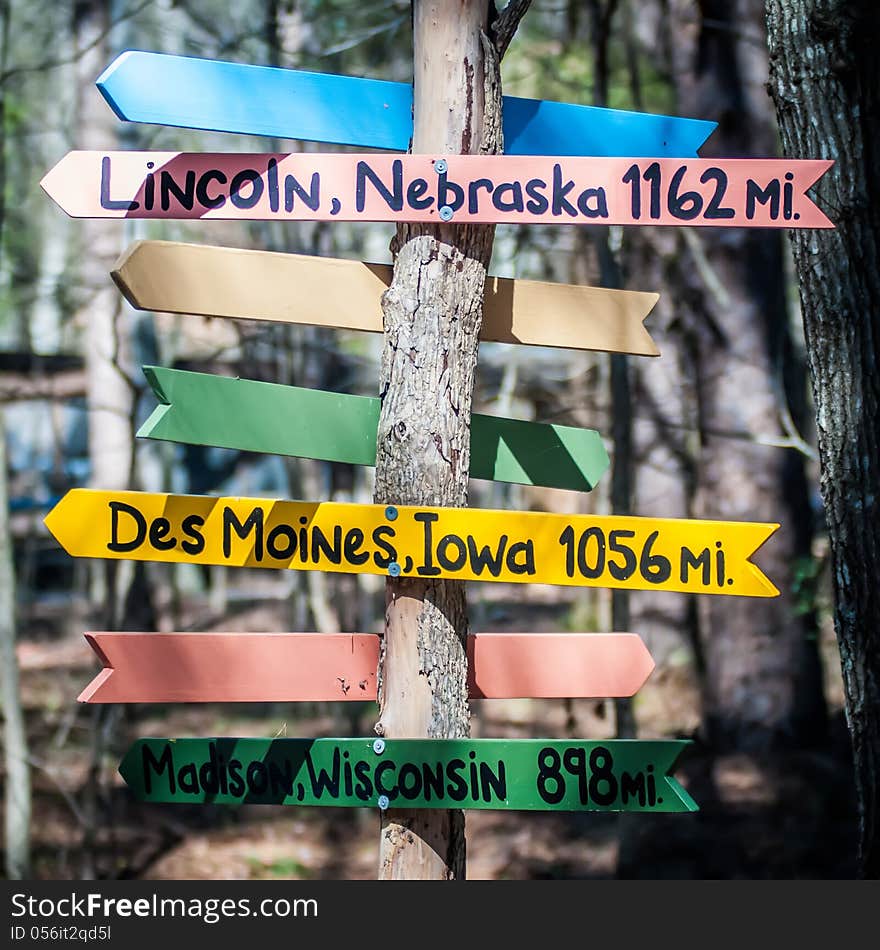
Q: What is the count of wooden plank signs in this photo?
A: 7